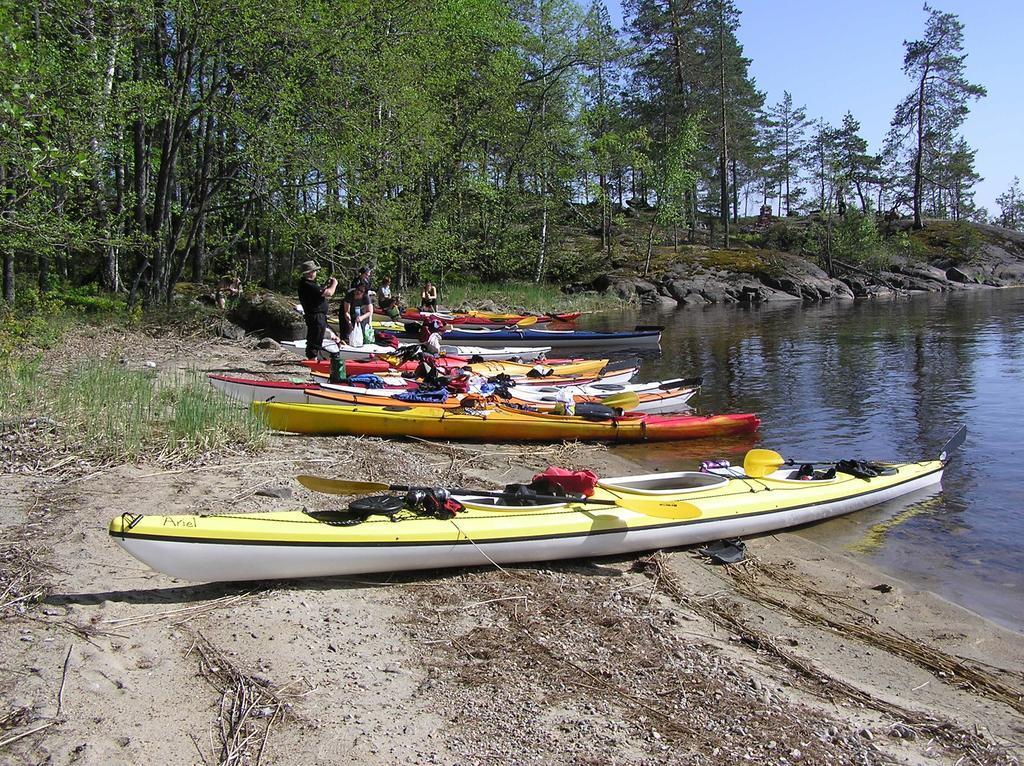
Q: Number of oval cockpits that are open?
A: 3